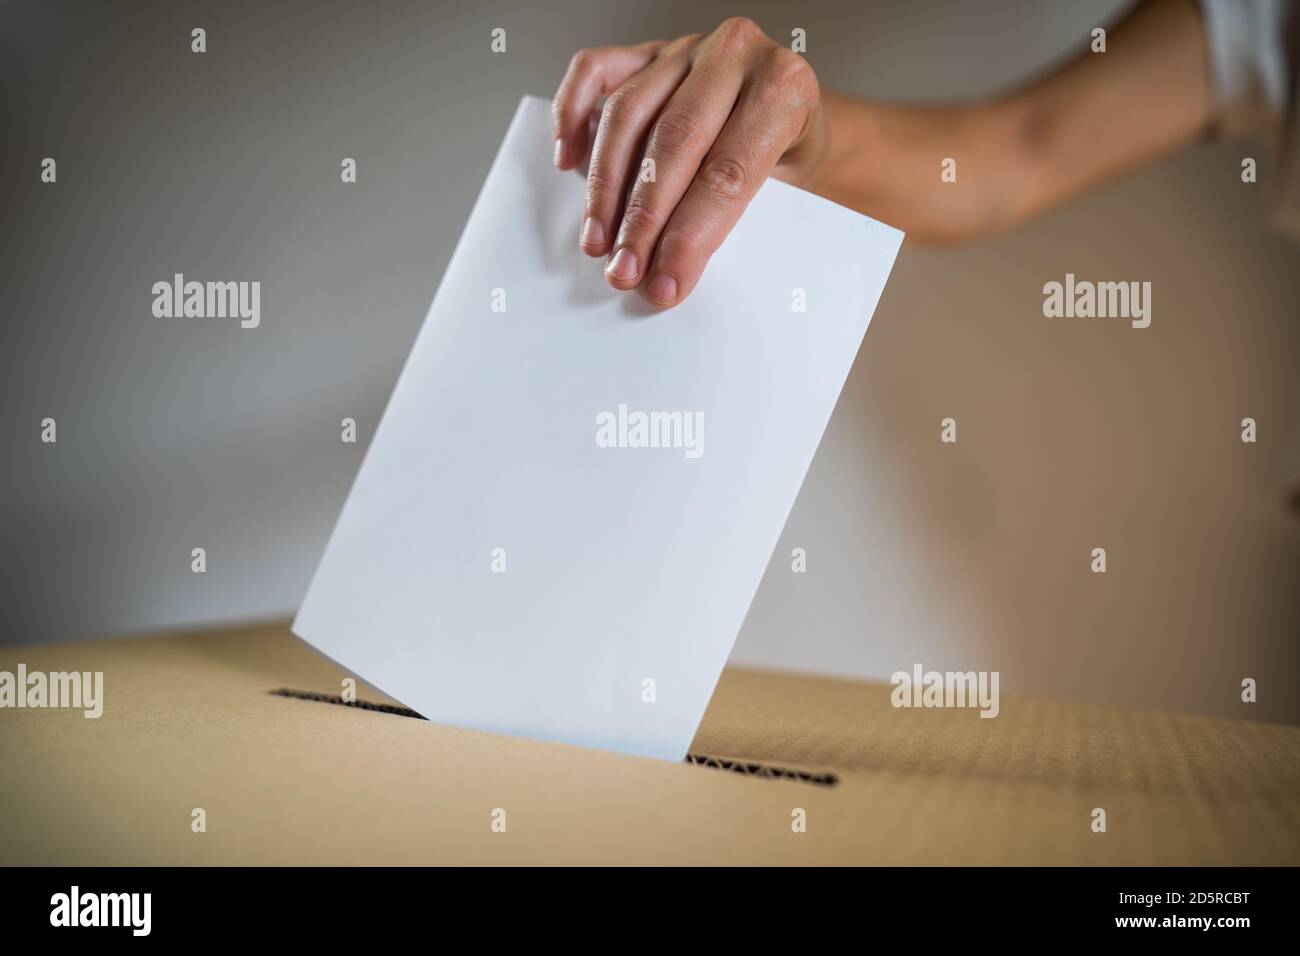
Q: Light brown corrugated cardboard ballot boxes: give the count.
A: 1